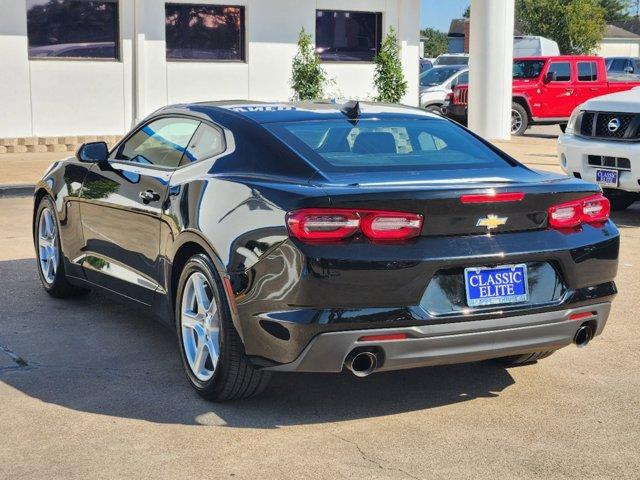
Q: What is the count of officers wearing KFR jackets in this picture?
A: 0